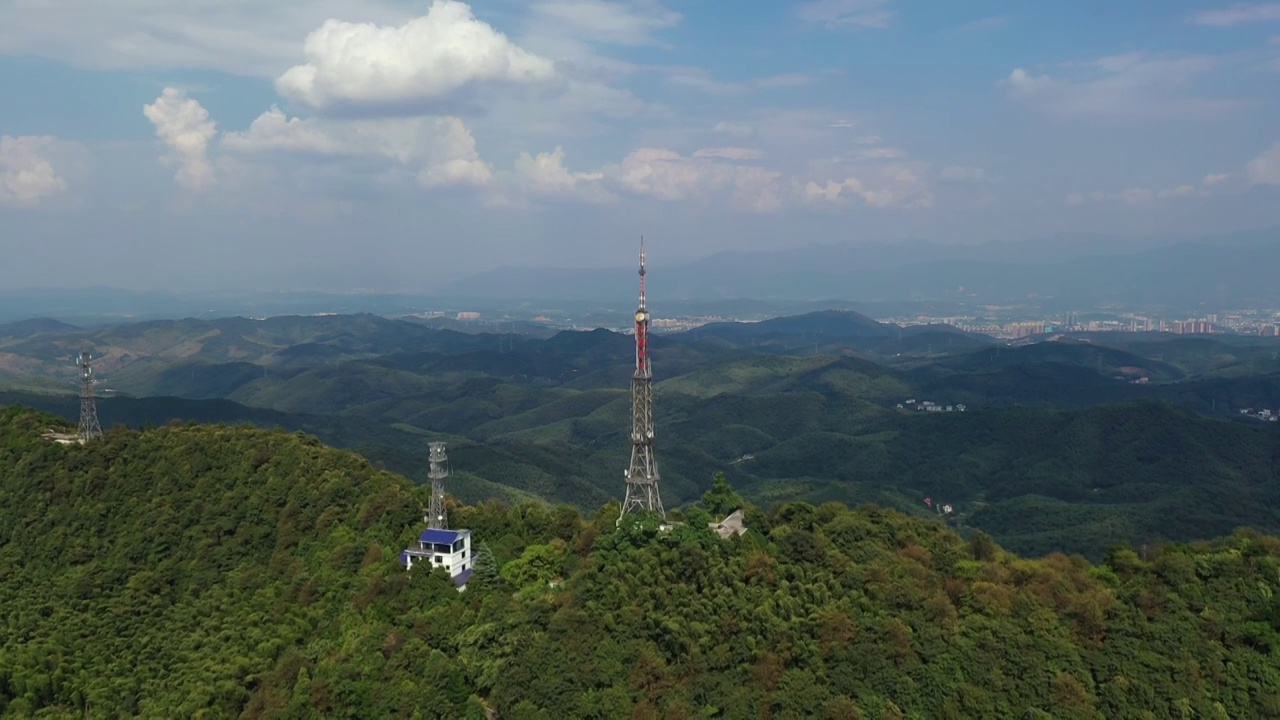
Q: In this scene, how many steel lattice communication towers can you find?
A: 3